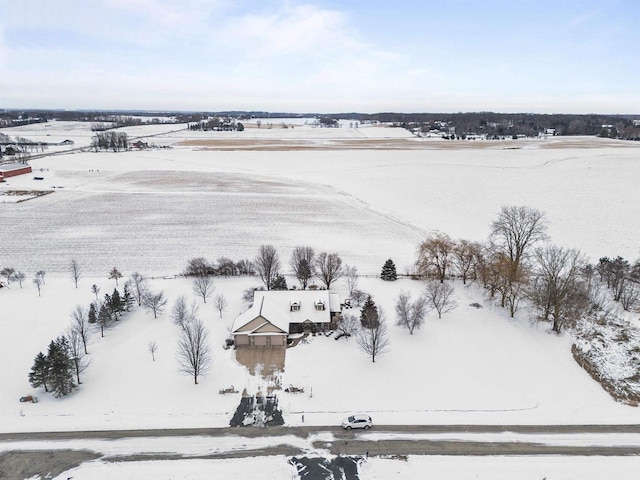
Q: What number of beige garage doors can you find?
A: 3